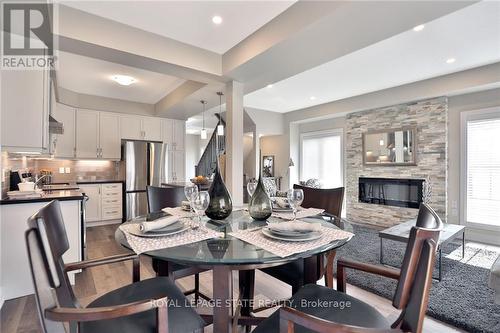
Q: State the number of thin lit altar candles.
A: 0